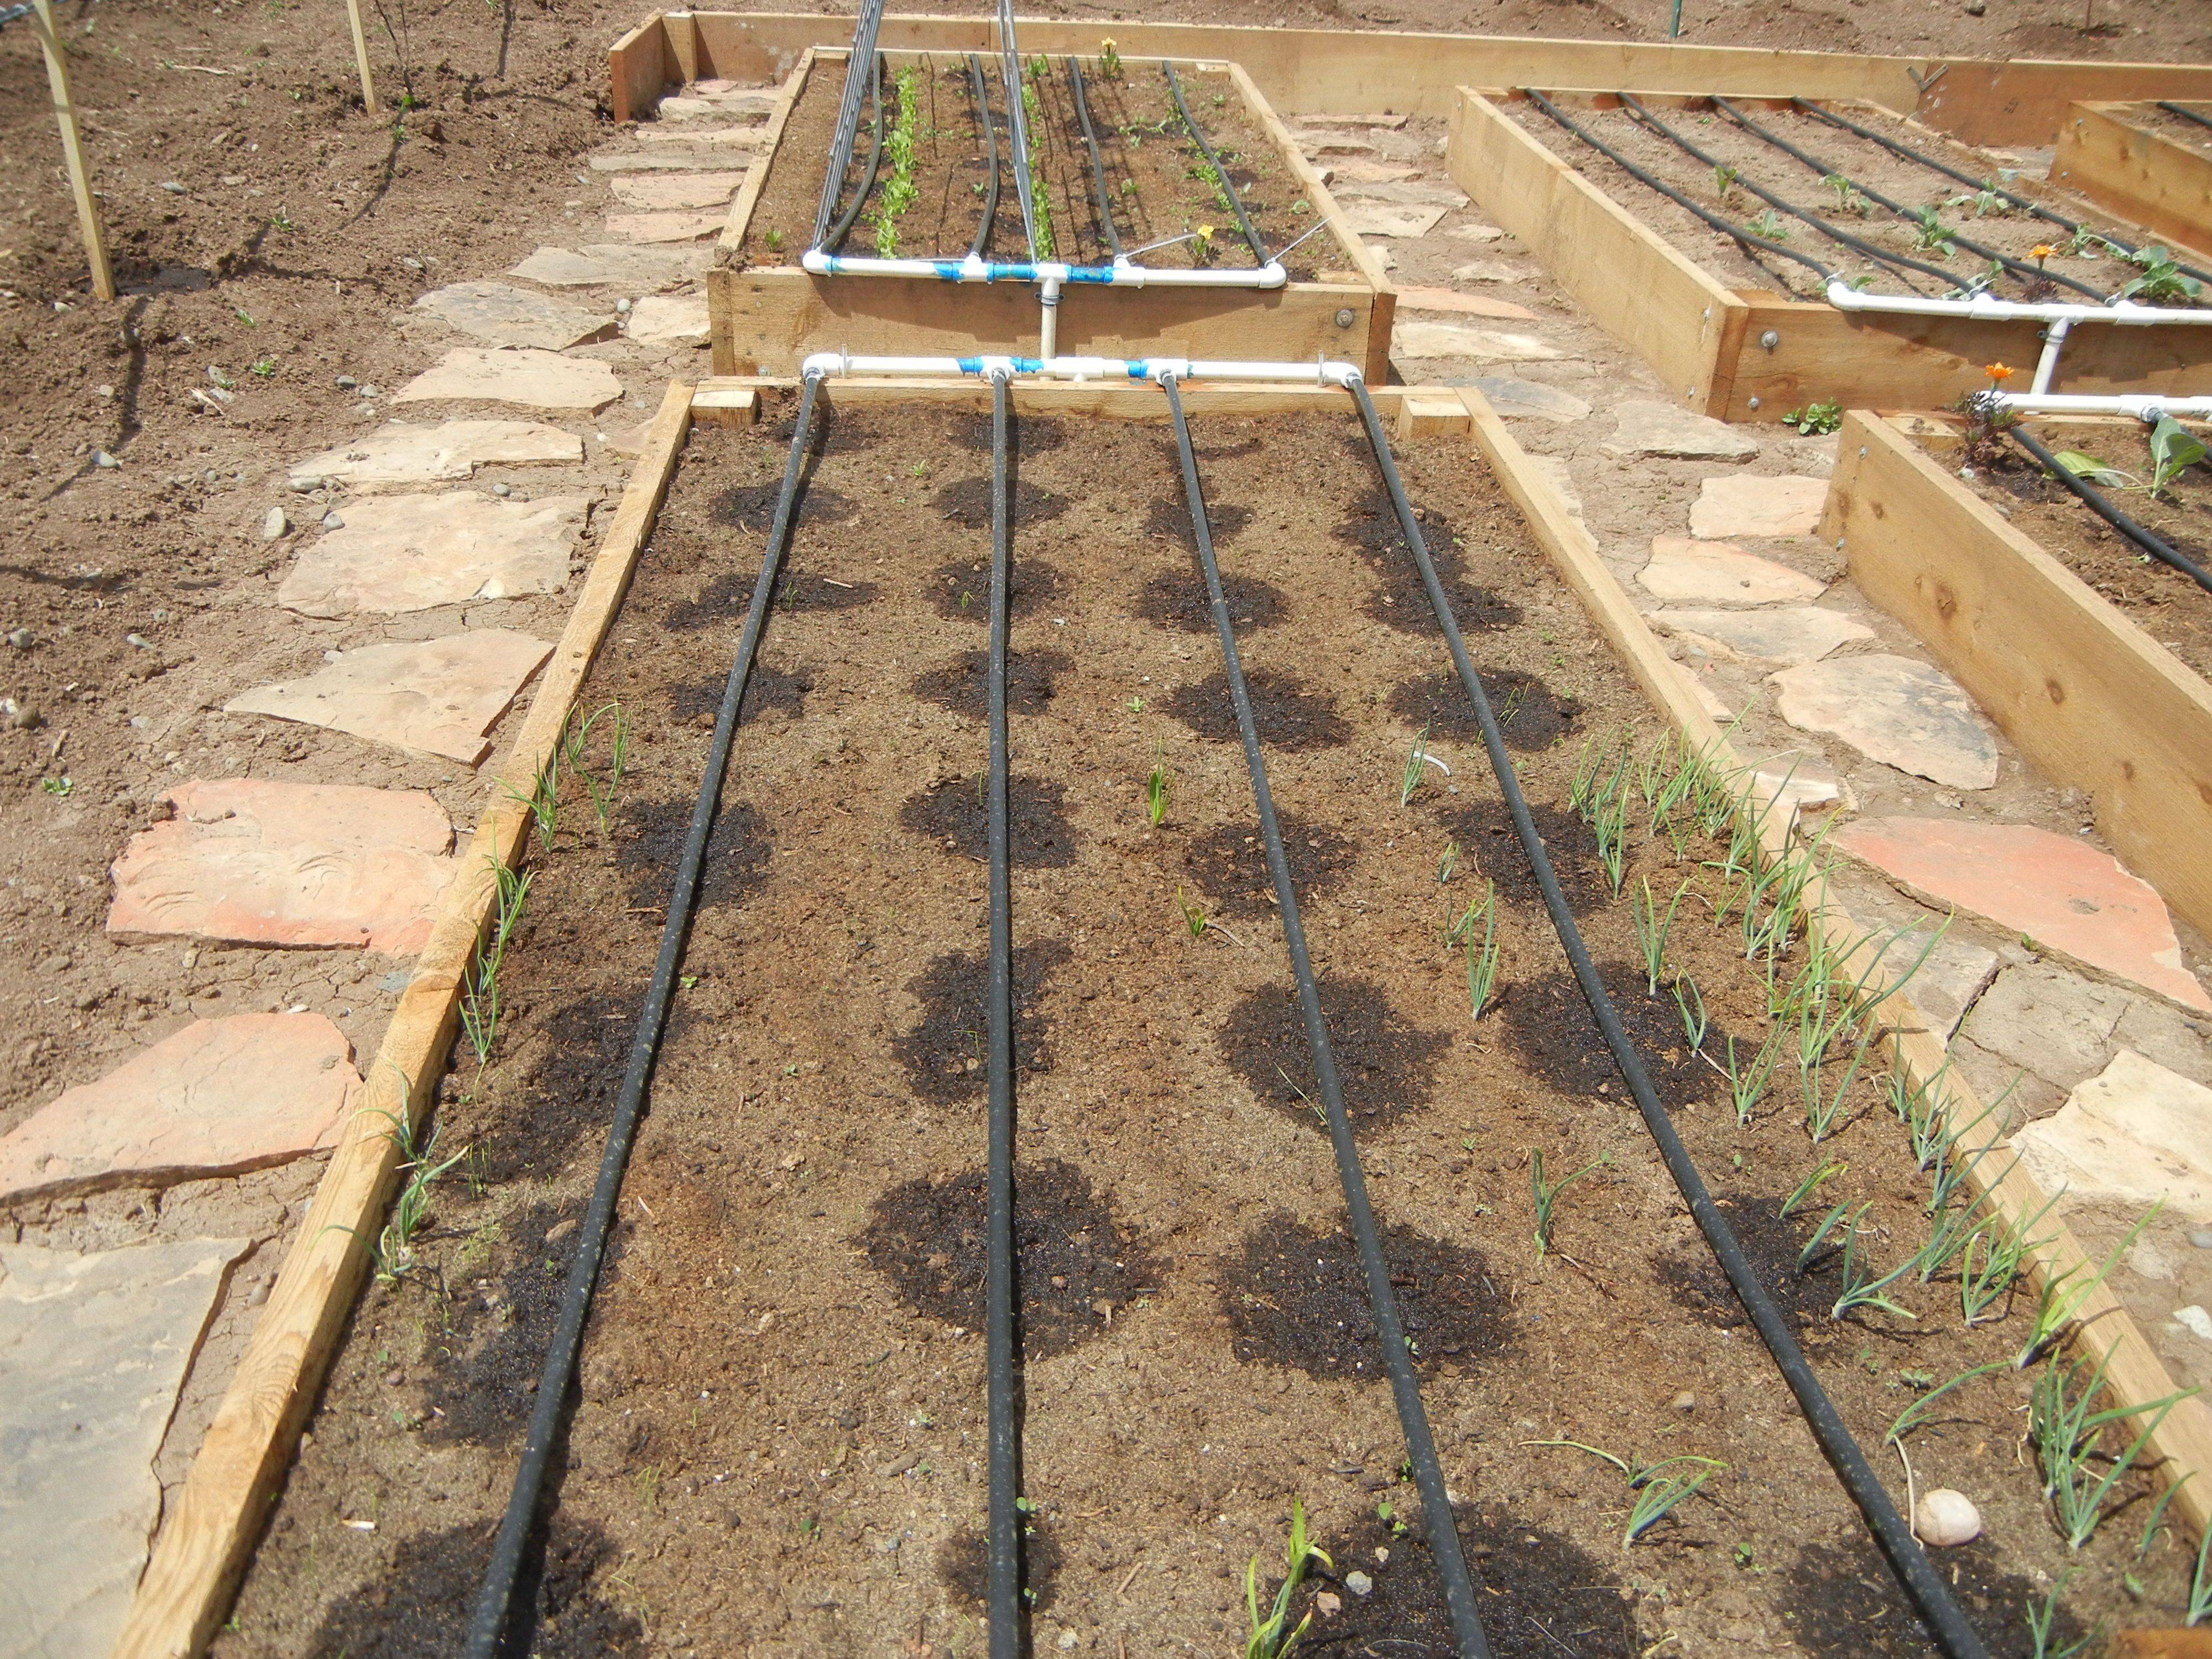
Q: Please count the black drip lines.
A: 15